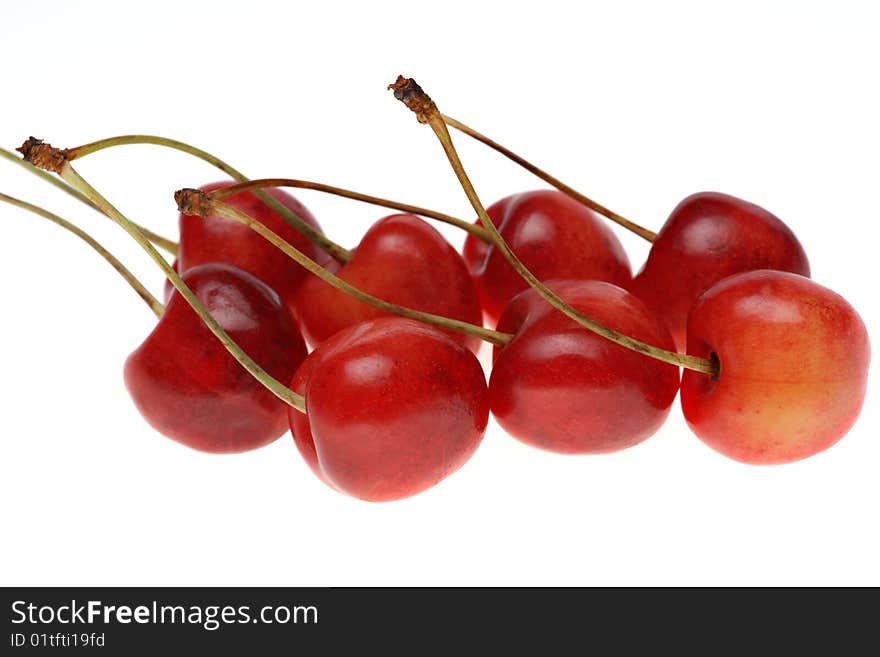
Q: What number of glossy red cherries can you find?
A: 8